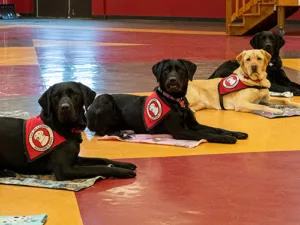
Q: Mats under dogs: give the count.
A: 4